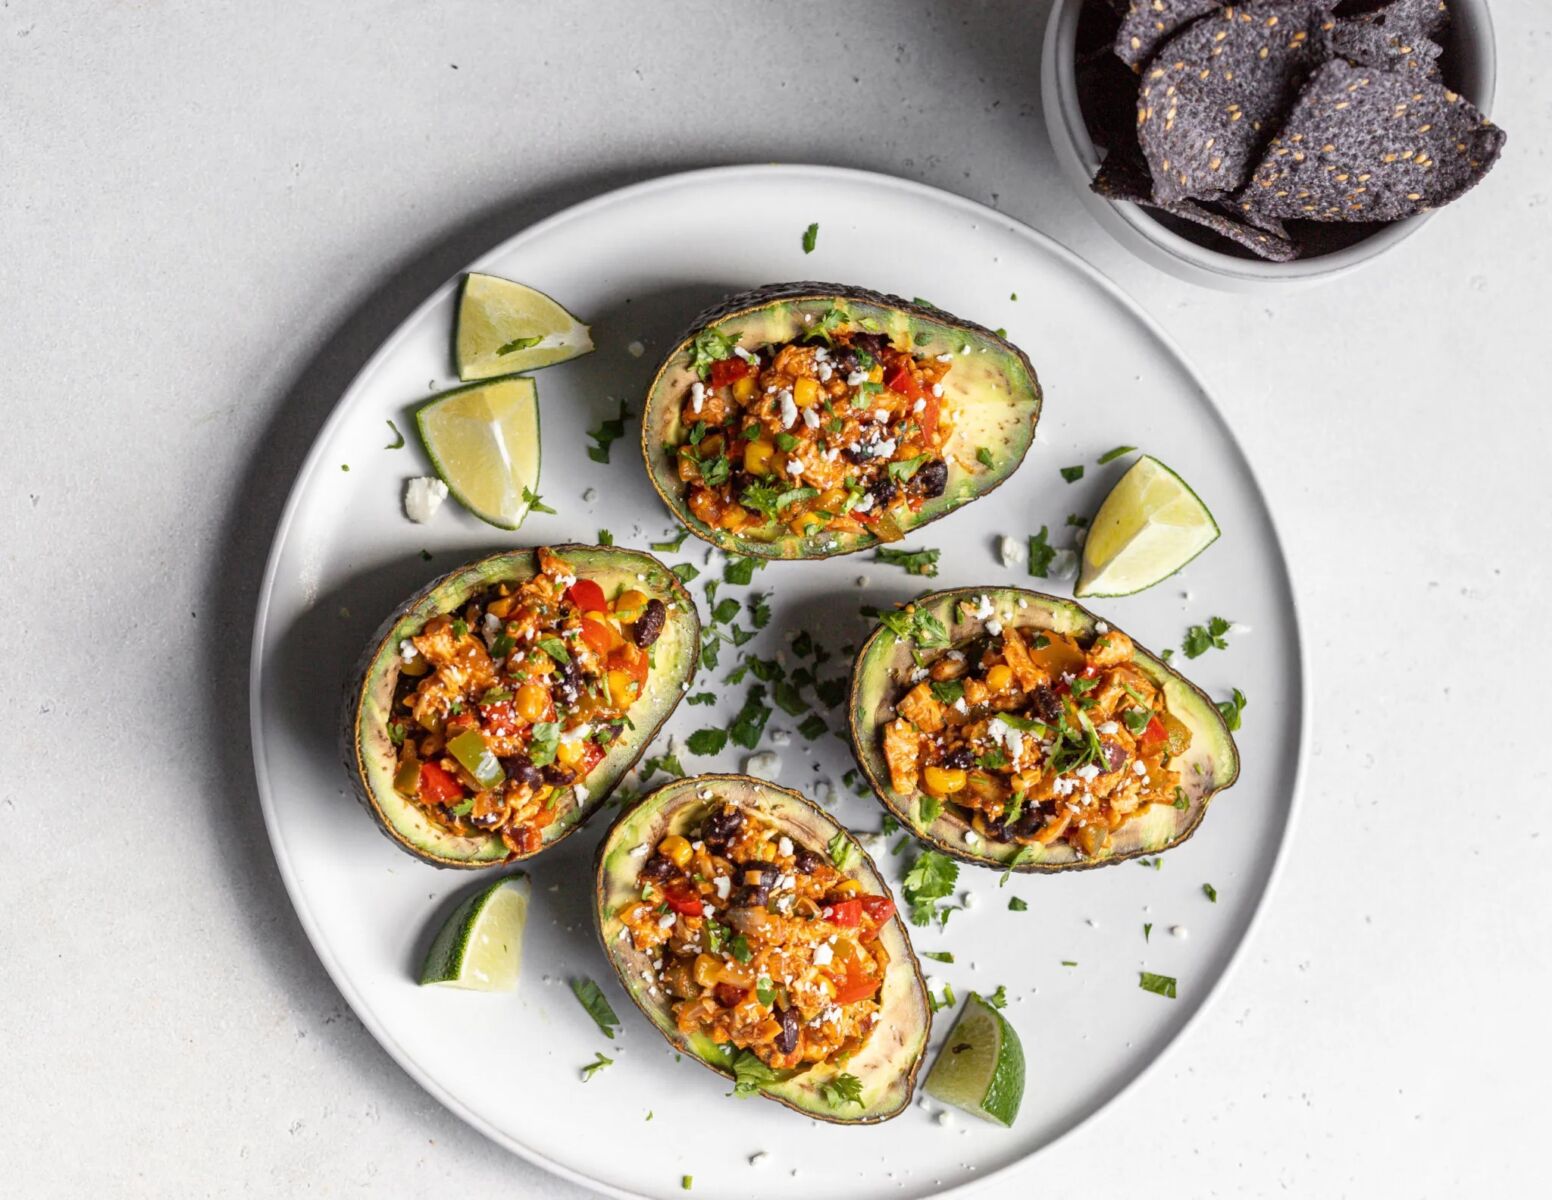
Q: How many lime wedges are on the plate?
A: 5